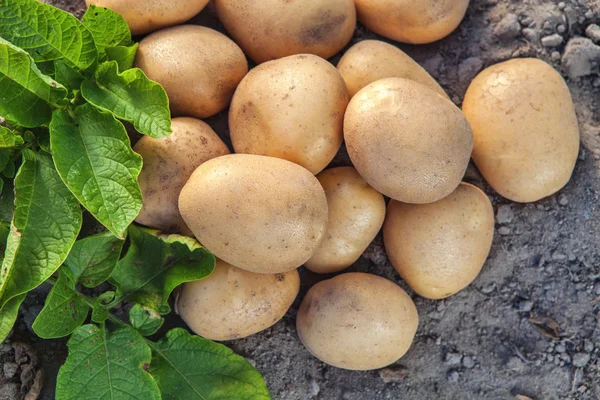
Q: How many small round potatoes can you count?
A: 14